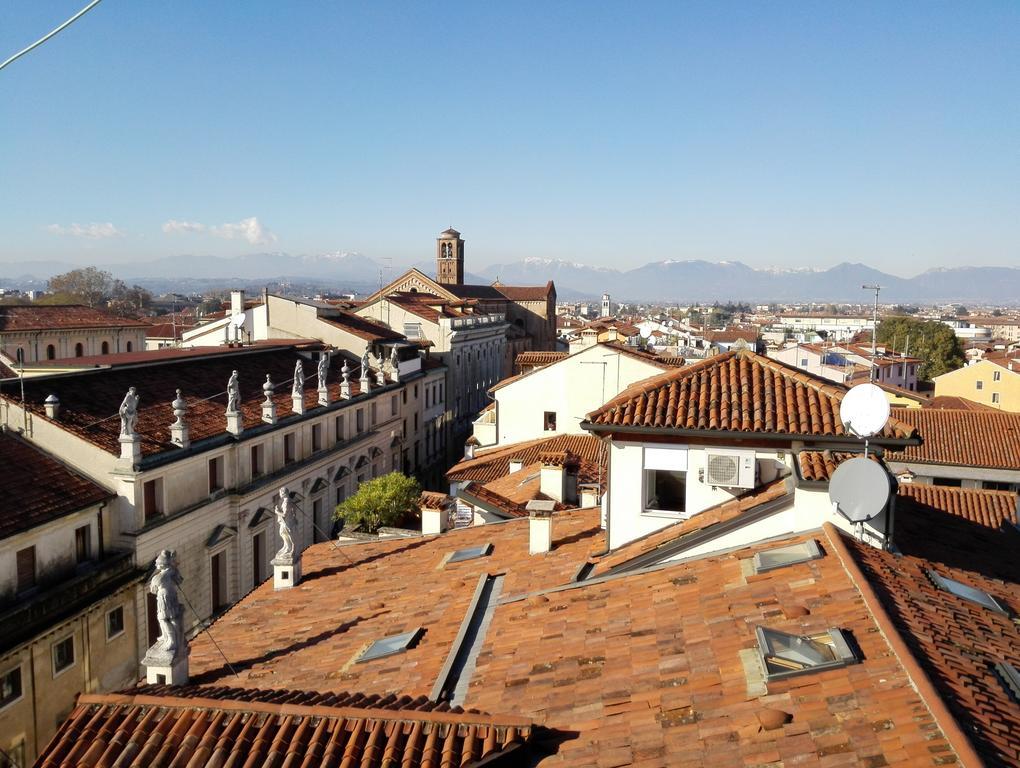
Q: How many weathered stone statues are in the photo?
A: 8